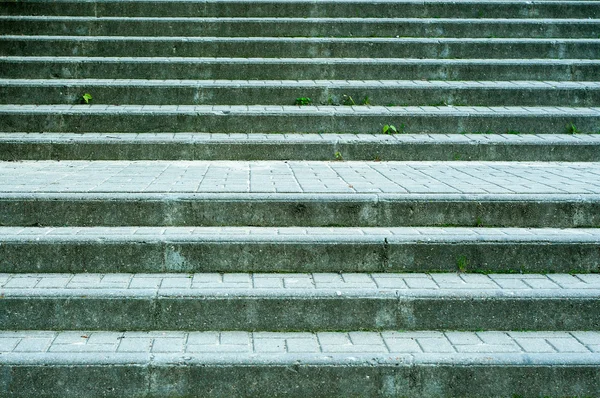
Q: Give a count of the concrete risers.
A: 11